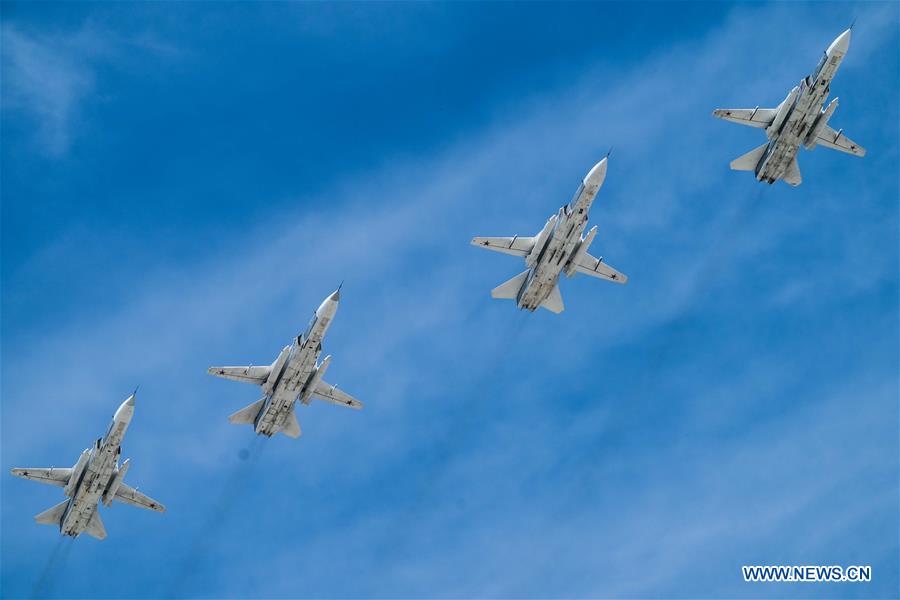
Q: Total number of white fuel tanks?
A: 8